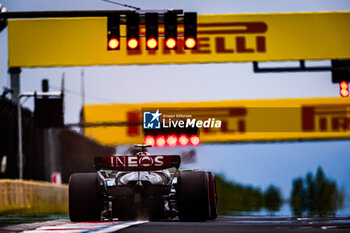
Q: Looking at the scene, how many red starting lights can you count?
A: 12